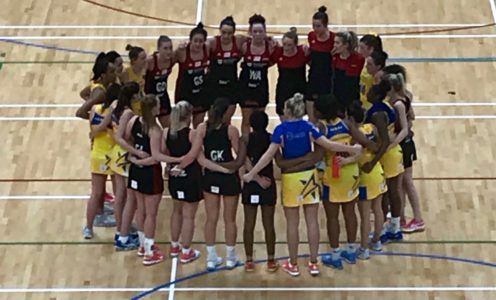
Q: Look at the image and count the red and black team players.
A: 12